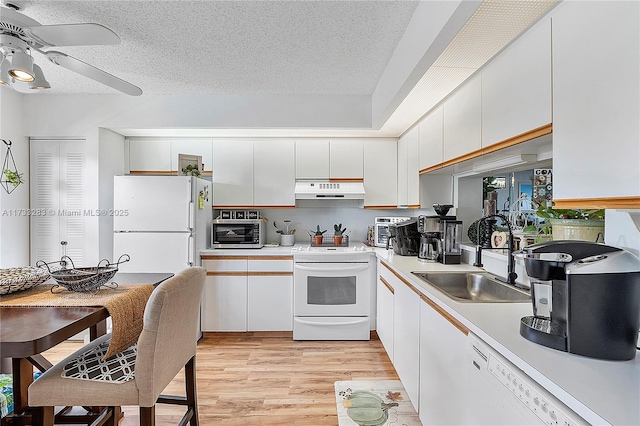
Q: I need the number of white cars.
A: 0